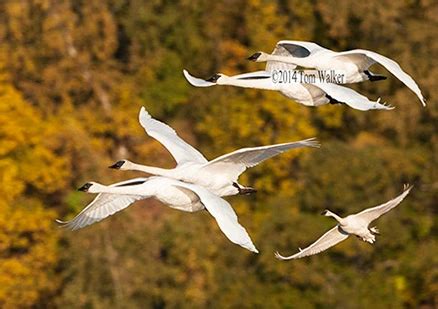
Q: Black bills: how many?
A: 5